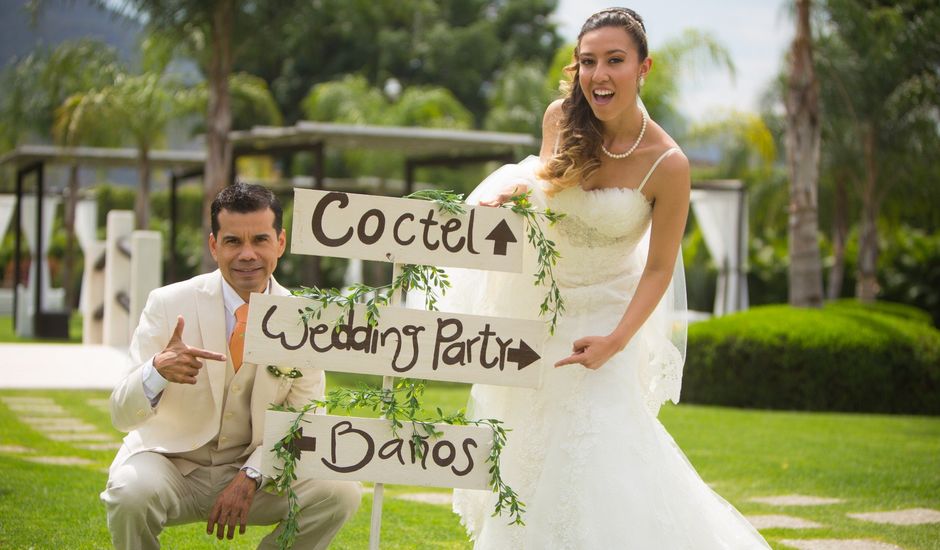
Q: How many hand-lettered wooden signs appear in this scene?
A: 3